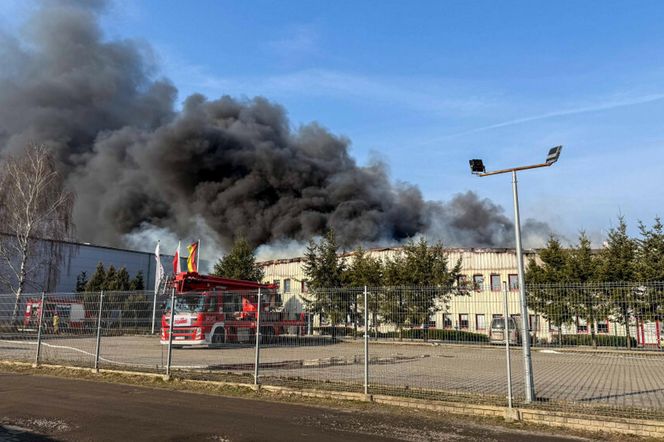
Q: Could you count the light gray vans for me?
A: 1